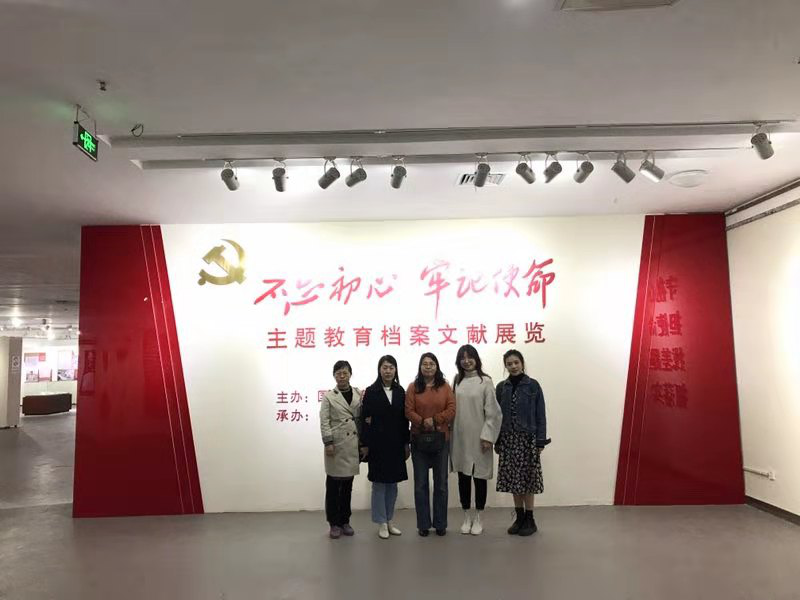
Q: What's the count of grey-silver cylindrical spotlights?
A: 12